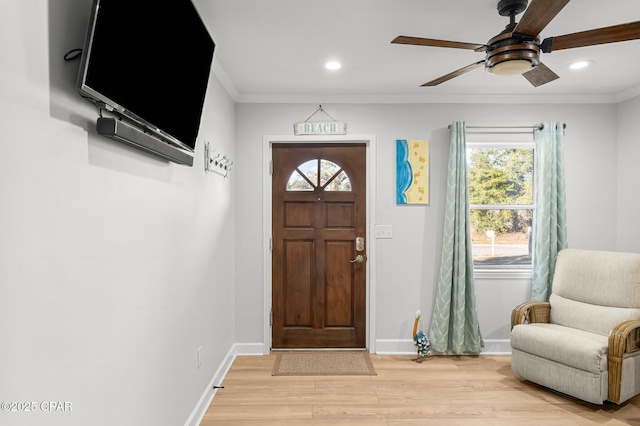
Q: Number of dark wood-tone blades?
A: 5